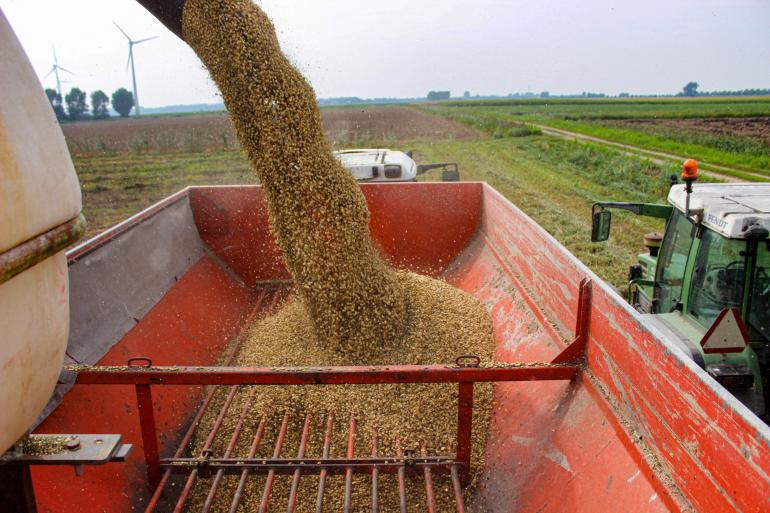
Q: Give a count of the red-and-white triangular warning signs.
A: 1